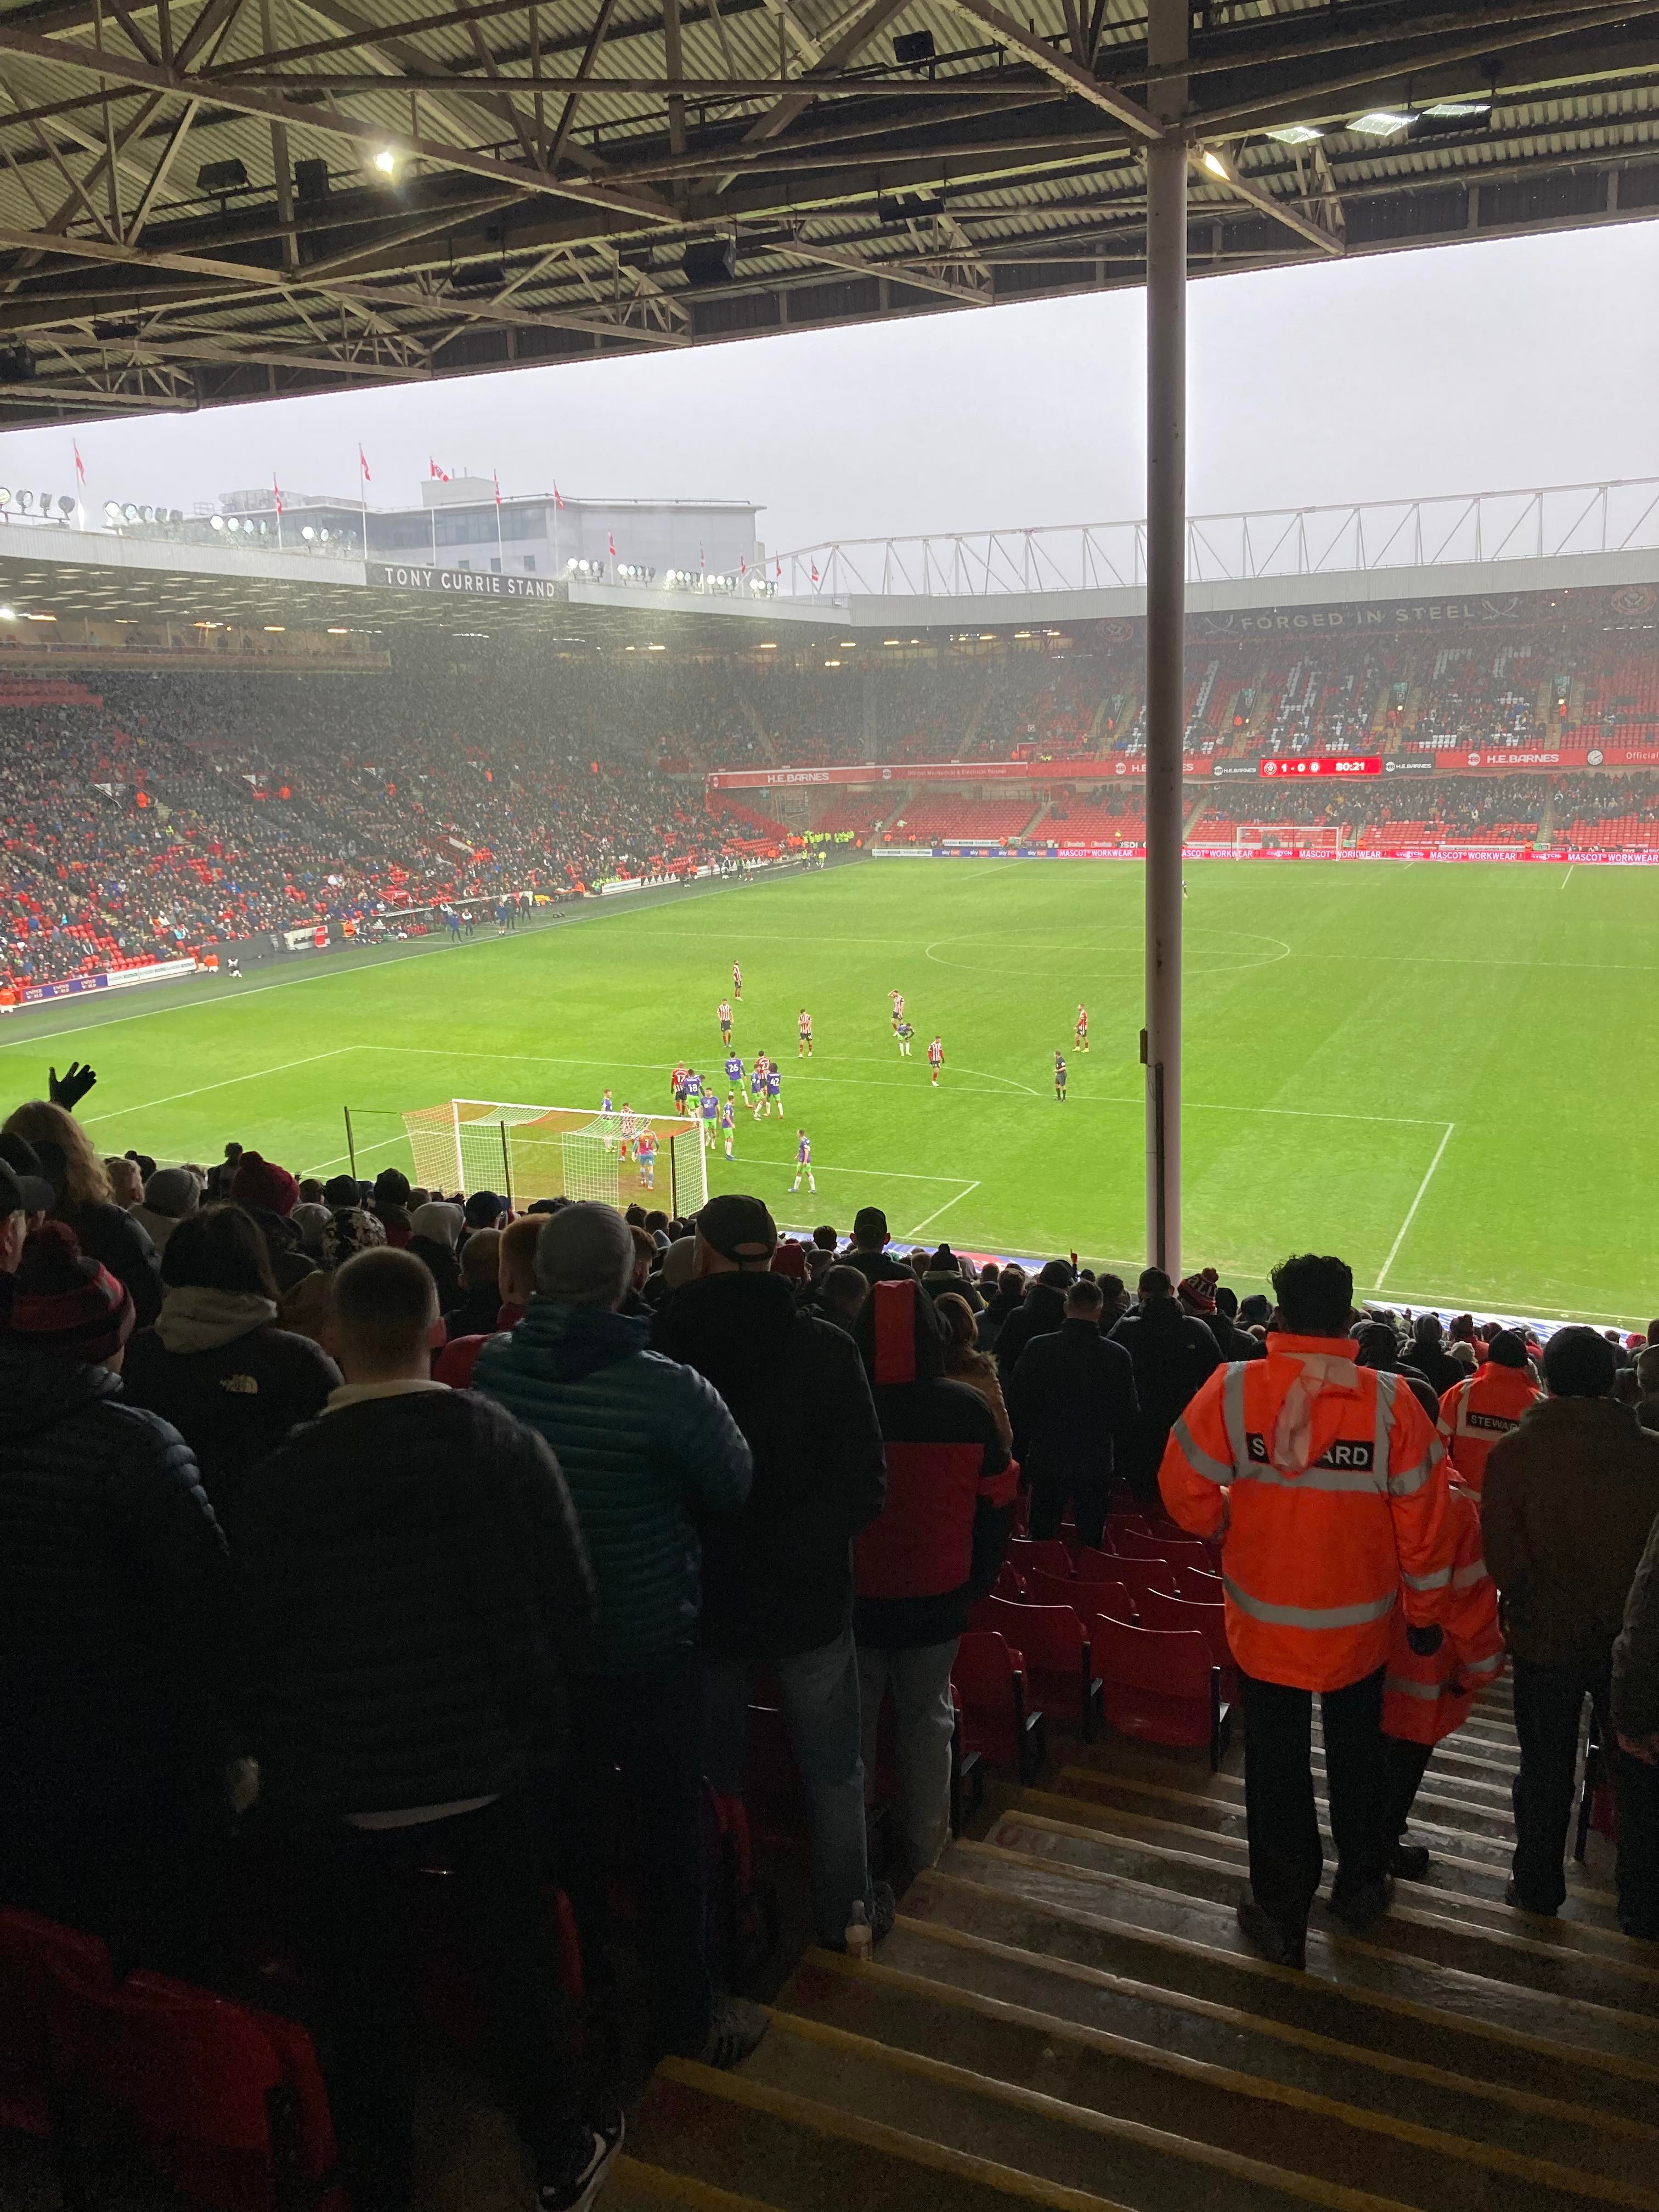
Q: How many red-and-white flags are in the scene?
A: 11